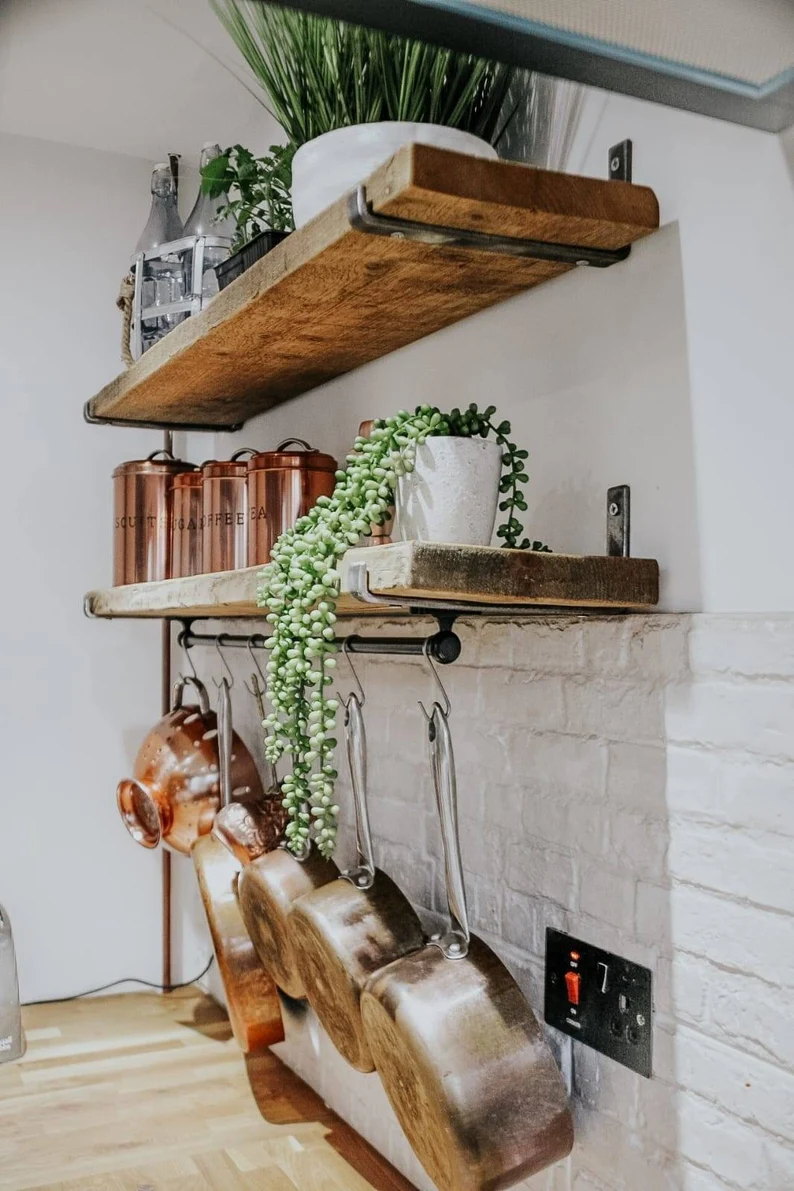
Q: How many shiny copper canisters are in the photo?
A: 4